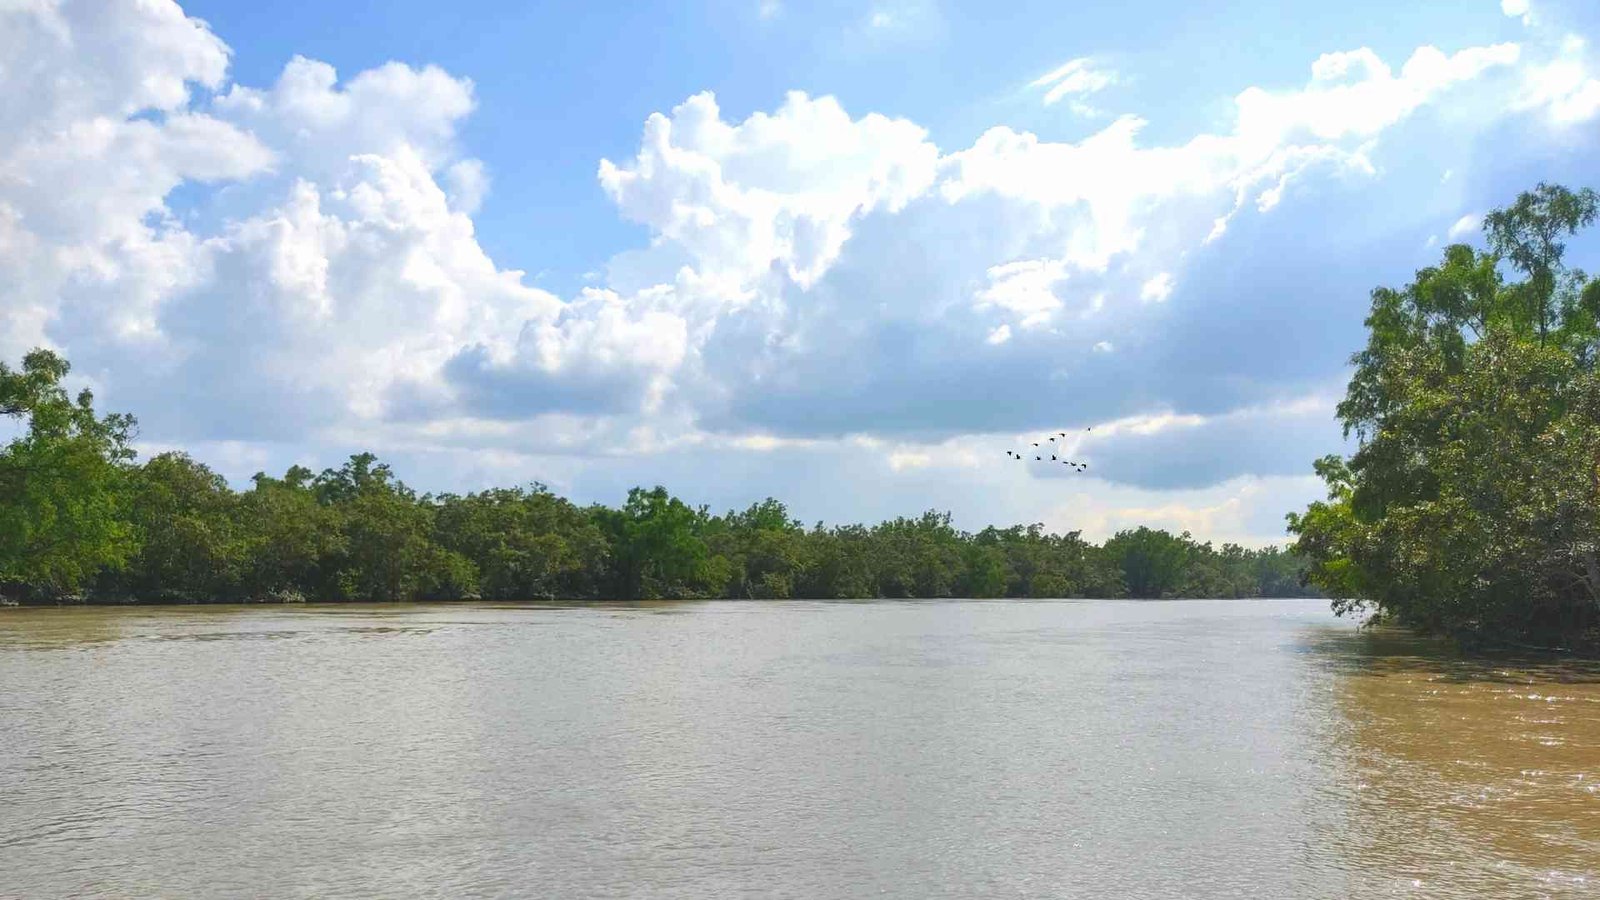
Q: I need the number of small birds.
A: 12